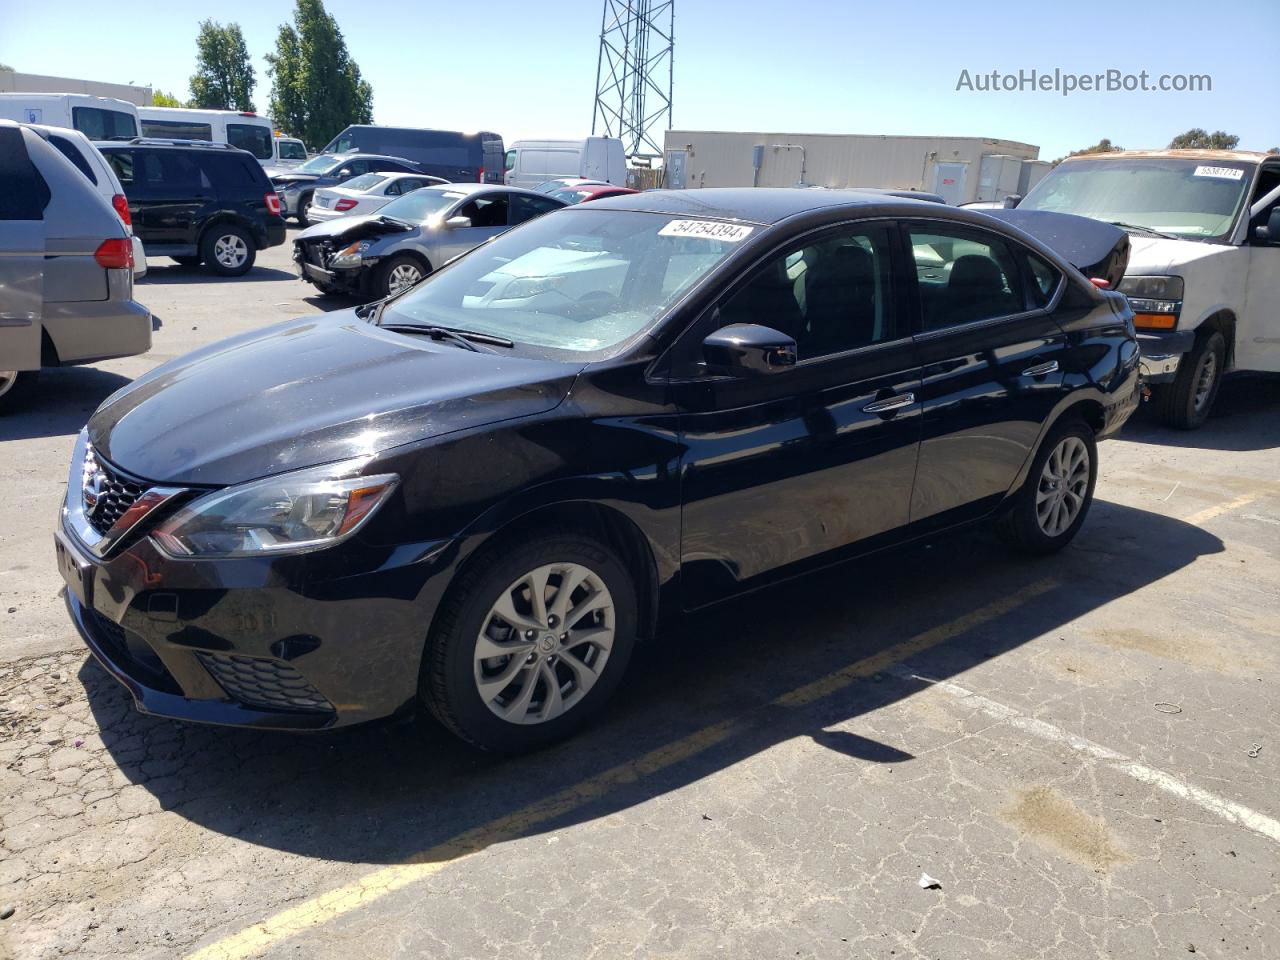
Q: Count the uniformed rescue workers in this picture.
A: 0